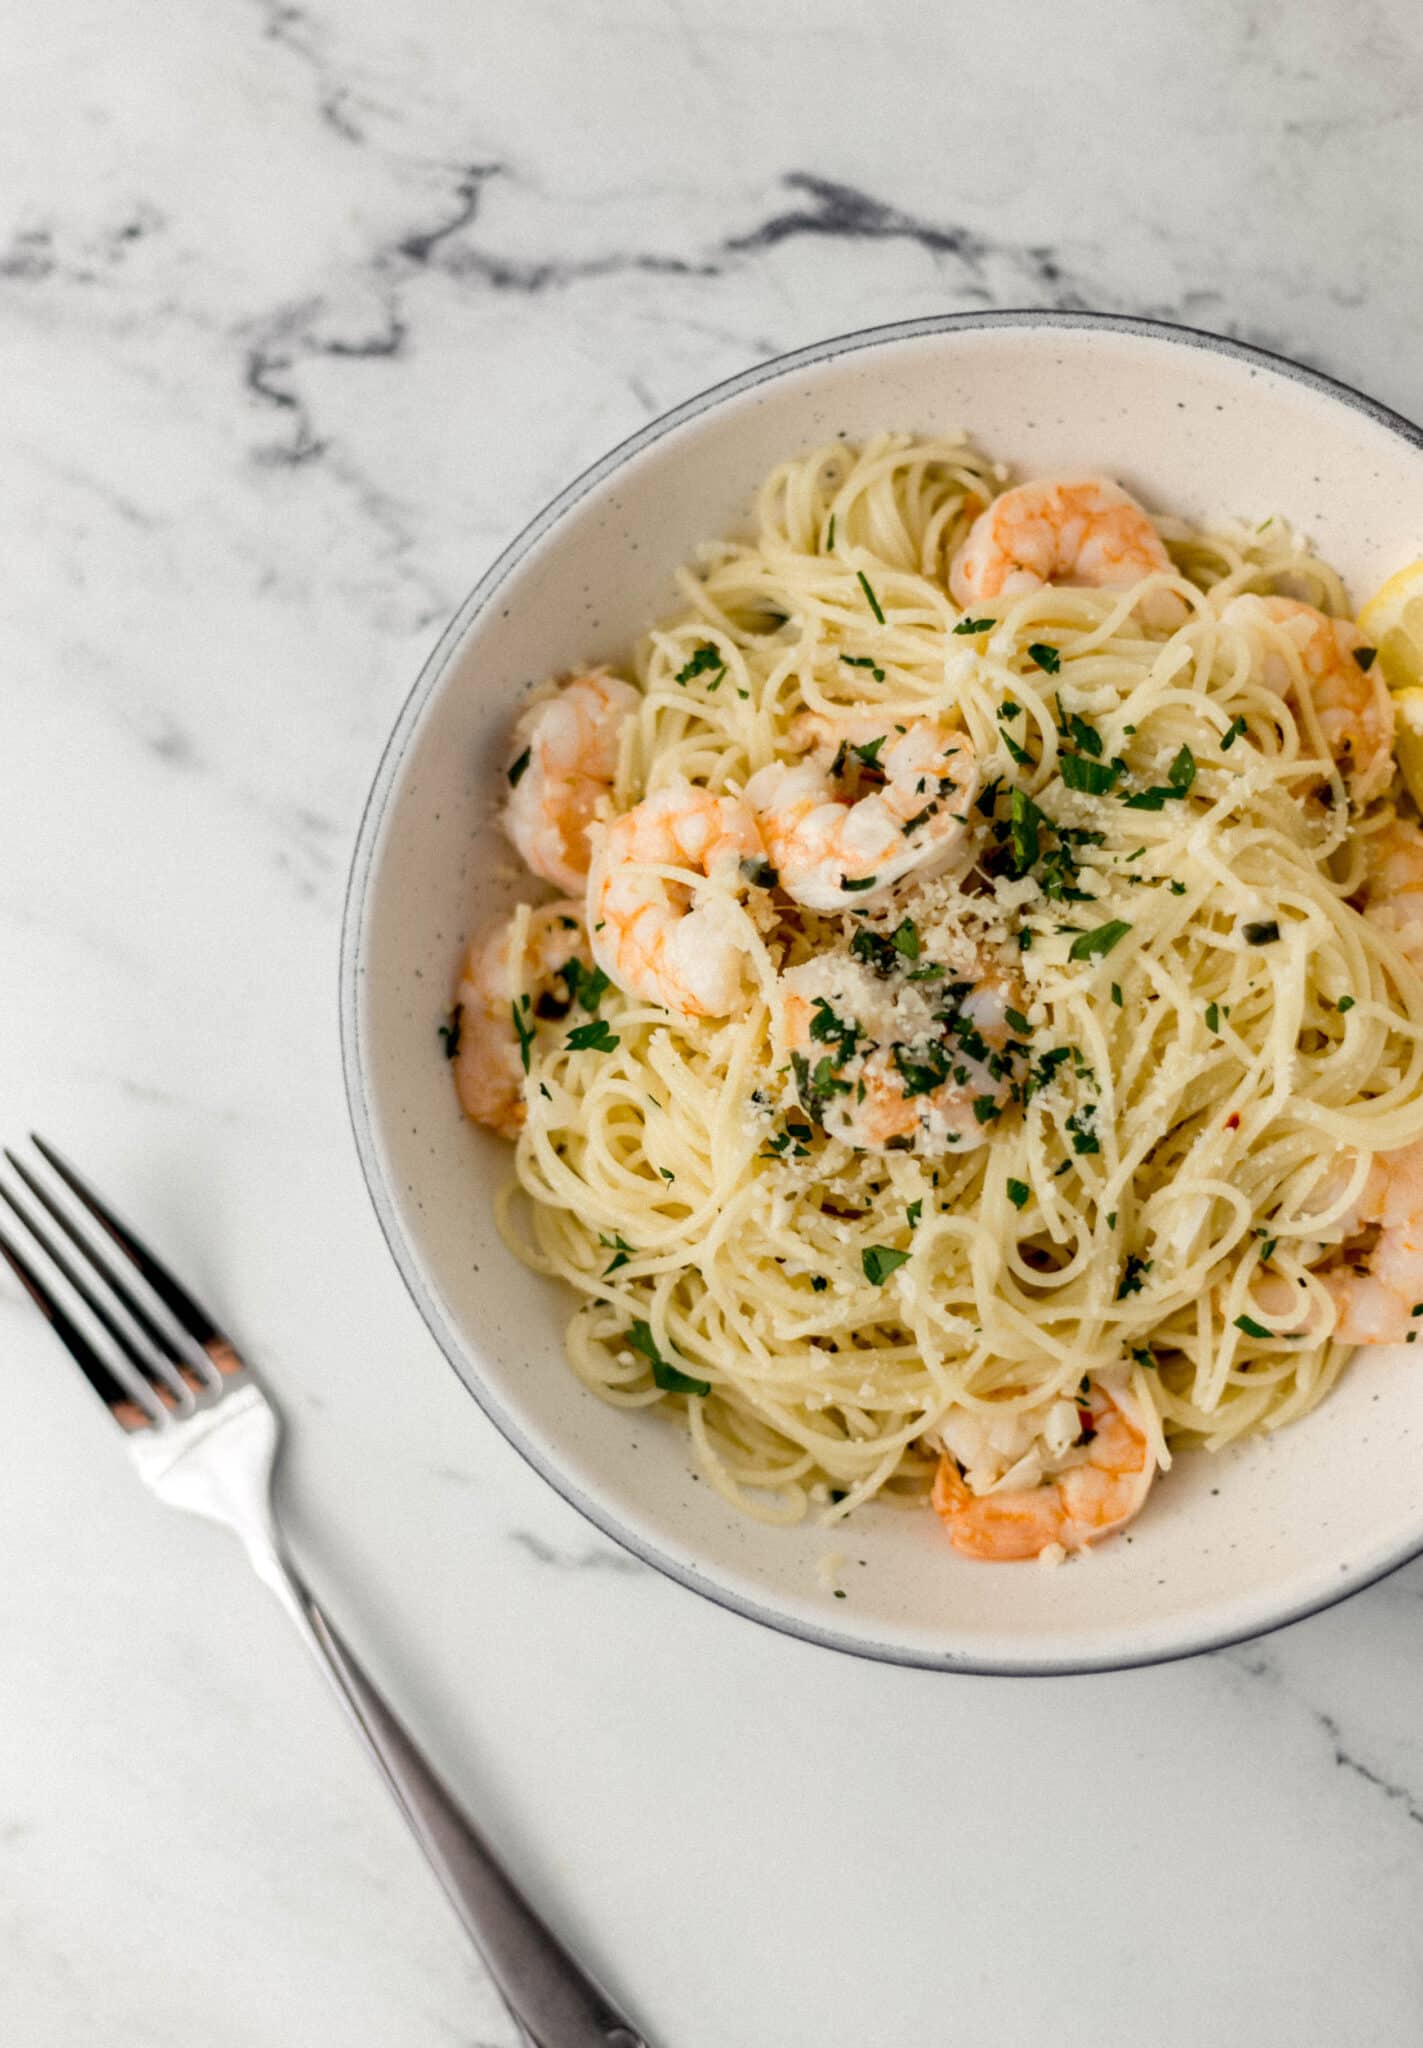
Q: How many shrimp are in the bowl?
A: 10